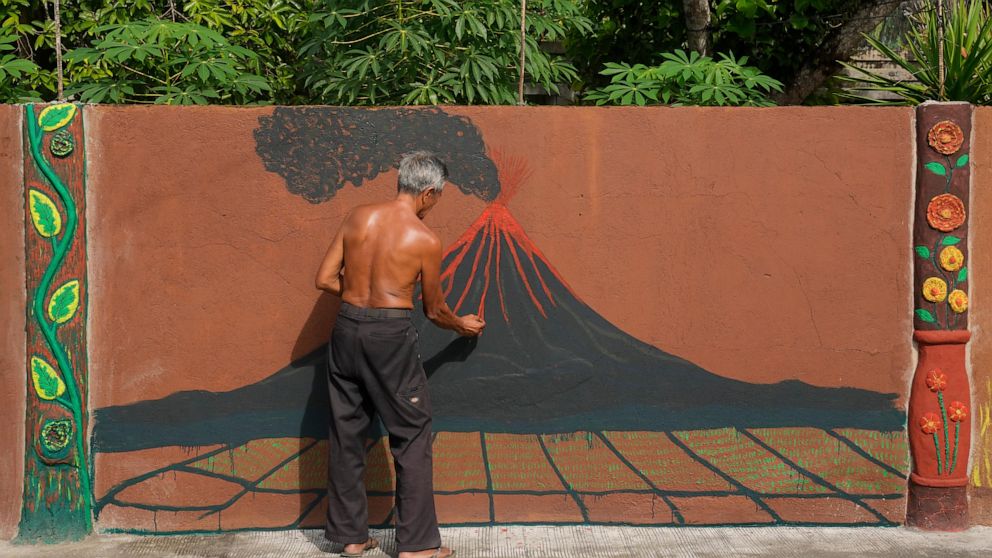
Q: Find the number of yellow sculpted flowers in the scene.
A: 3